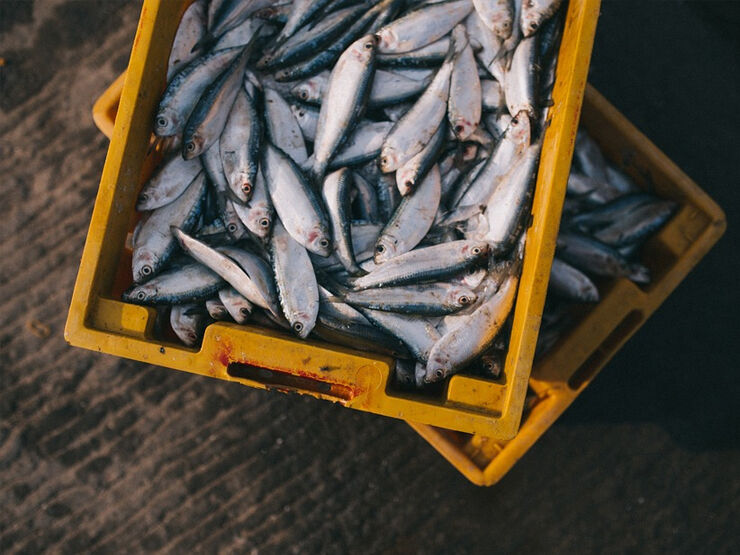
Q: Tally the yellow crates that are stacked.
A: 2